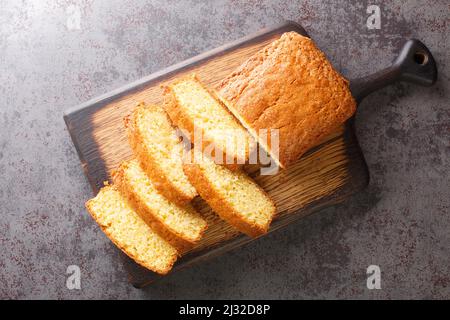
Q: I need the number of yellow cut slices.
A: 5